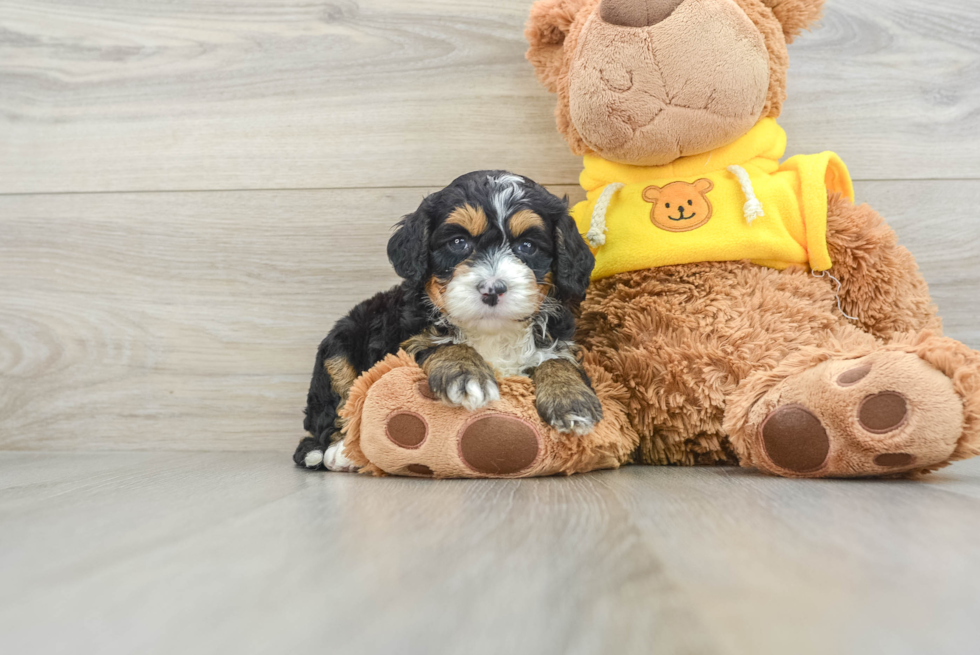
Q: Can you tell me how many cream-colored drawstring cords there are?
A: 2